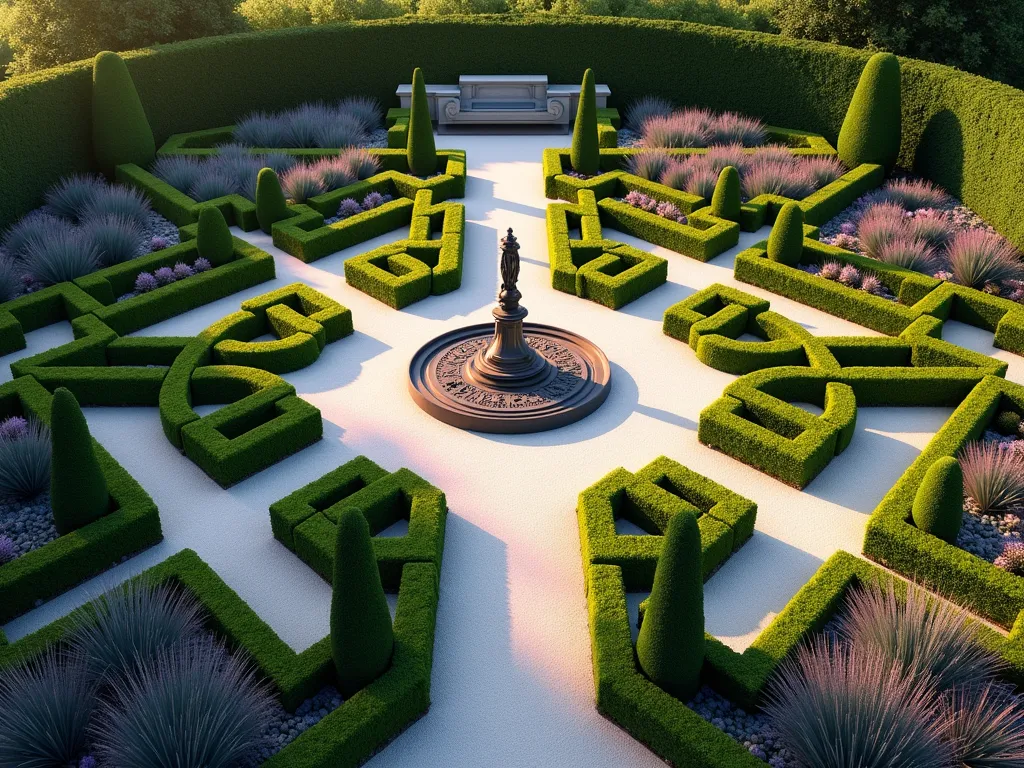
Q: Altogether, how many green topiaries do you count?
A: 12